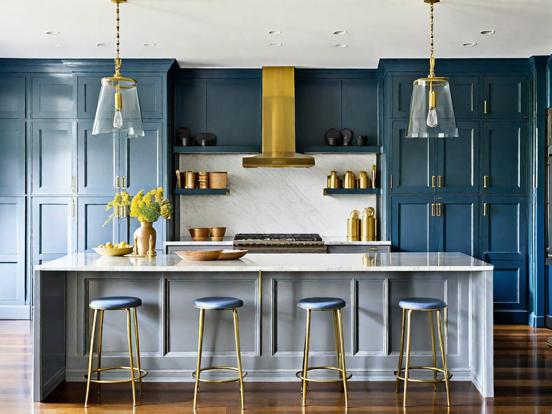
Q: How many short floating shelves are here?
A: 2